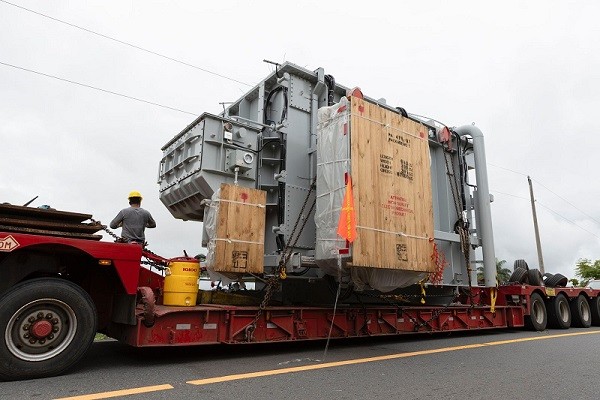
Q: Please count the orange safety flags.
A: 1